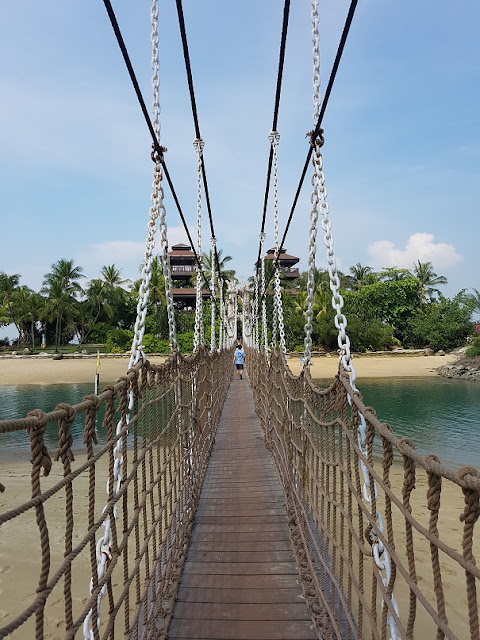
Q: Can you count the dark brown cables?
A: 4